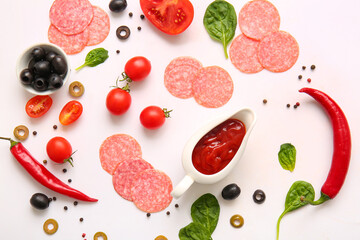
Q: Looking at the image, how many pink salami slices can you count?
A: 11